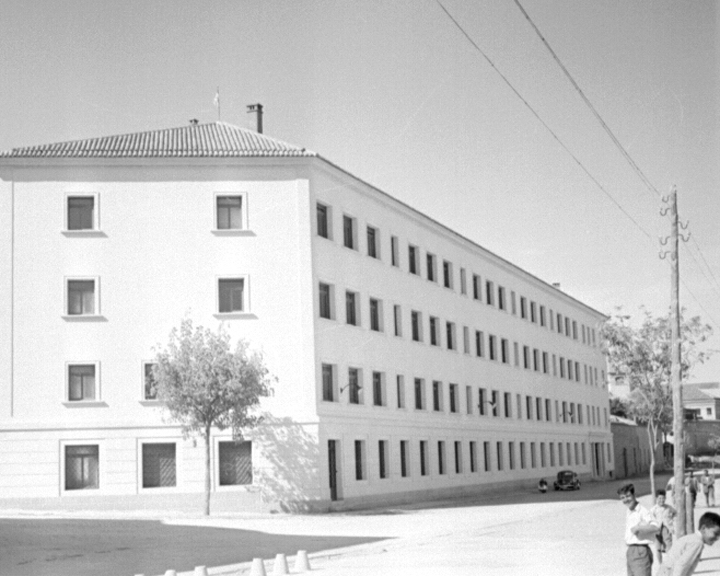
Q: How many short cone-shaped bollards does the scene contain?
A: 6